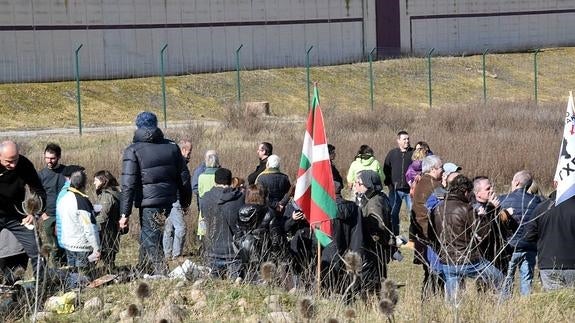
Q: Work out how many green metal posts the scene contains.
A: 8